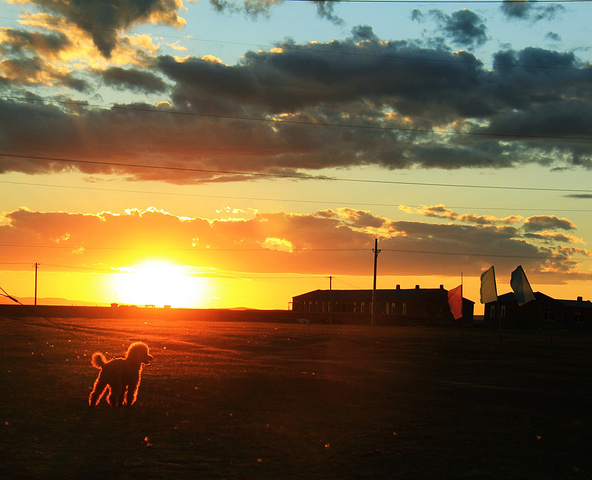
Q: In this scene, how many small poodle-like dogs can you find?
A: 1